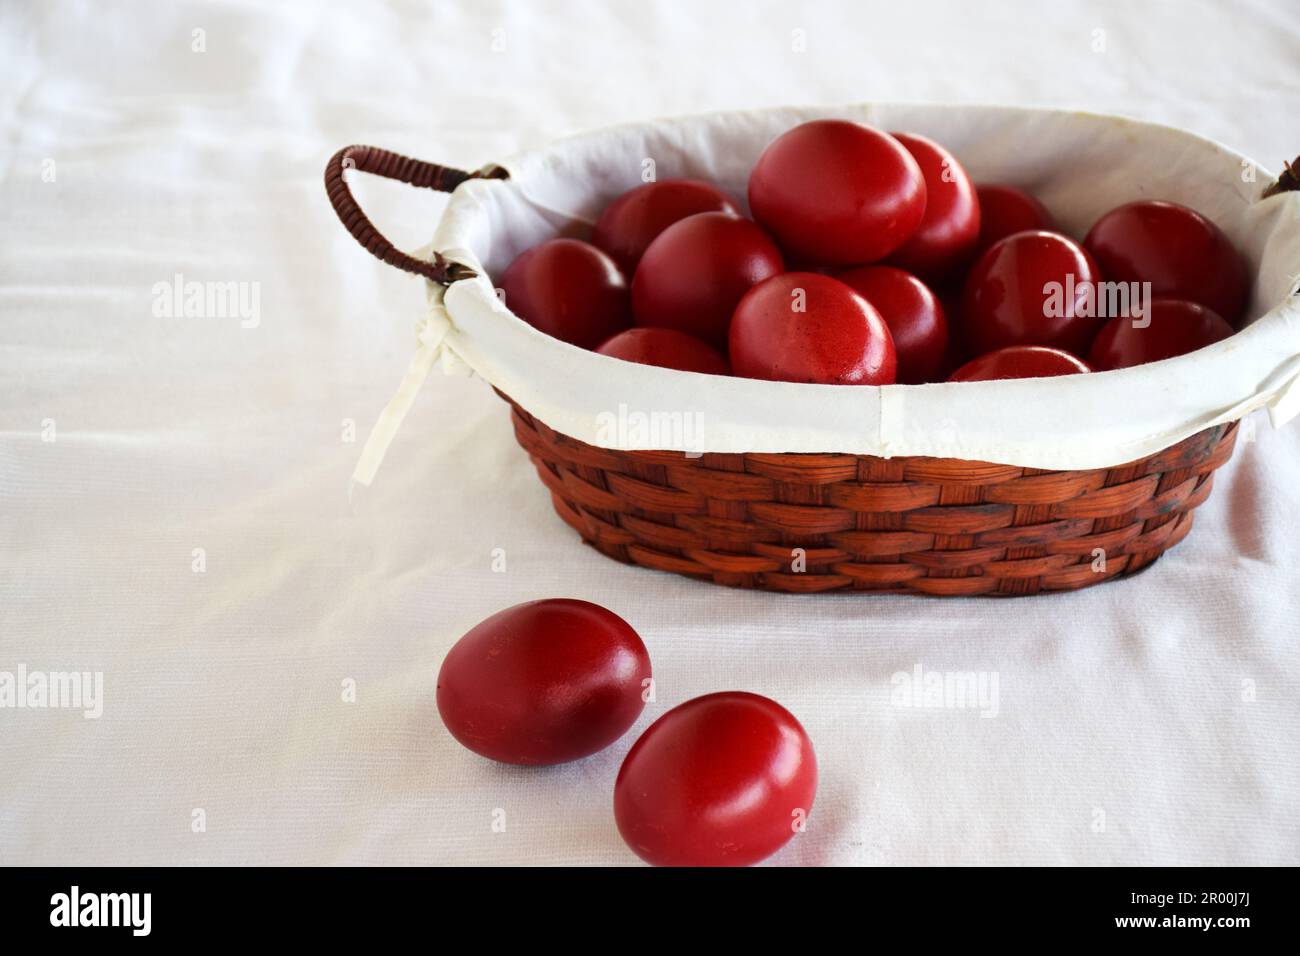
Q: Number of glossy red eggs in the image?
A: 15